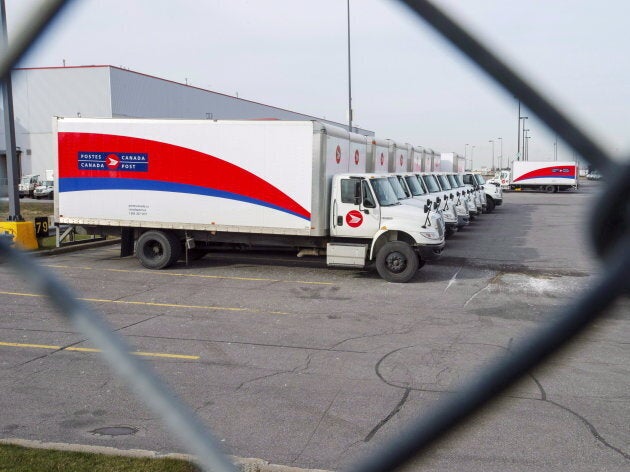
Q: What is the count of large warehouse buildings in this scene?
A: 1